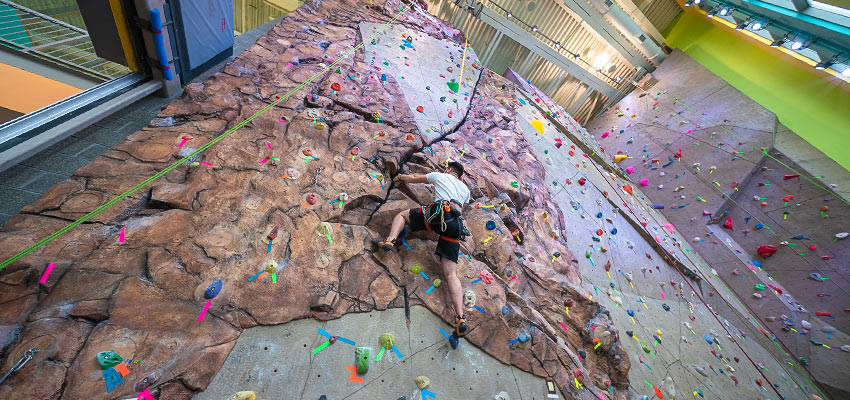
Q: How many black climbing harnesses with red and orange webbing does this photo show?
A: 1